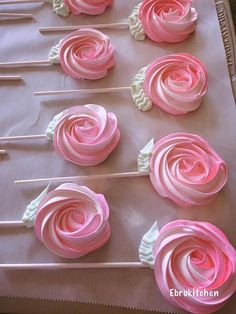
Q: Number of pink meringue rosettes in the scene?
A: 8